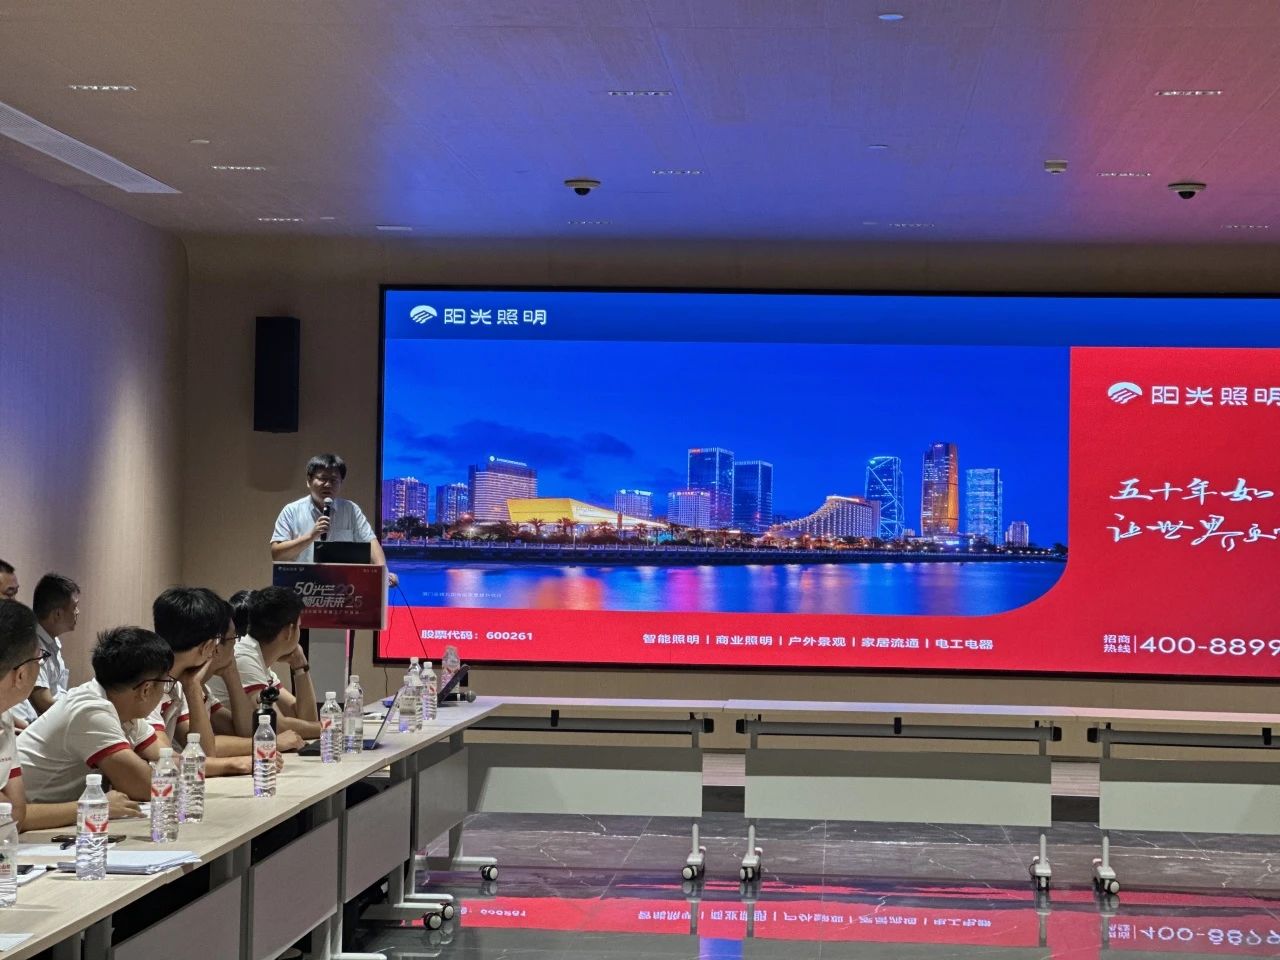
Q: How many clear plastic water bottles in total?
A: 11